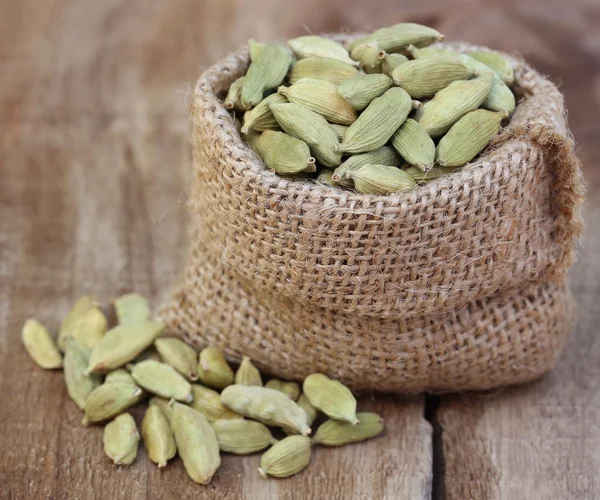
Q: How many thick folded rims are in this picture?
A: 1